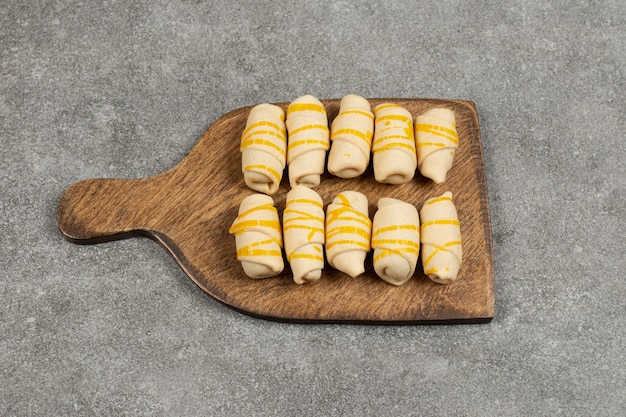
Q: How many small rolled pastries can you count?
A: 10